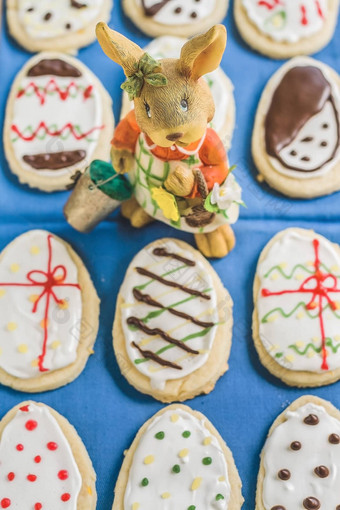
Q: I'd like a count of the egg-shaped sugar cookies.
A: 12